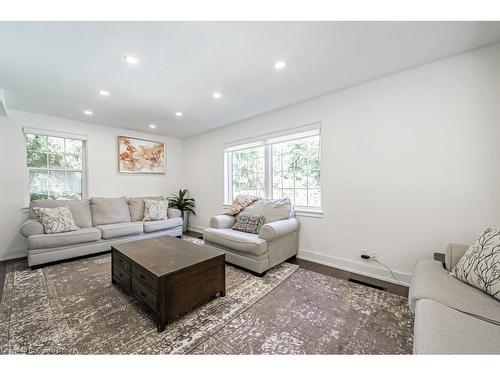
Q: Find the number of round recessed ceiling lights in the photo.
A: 7